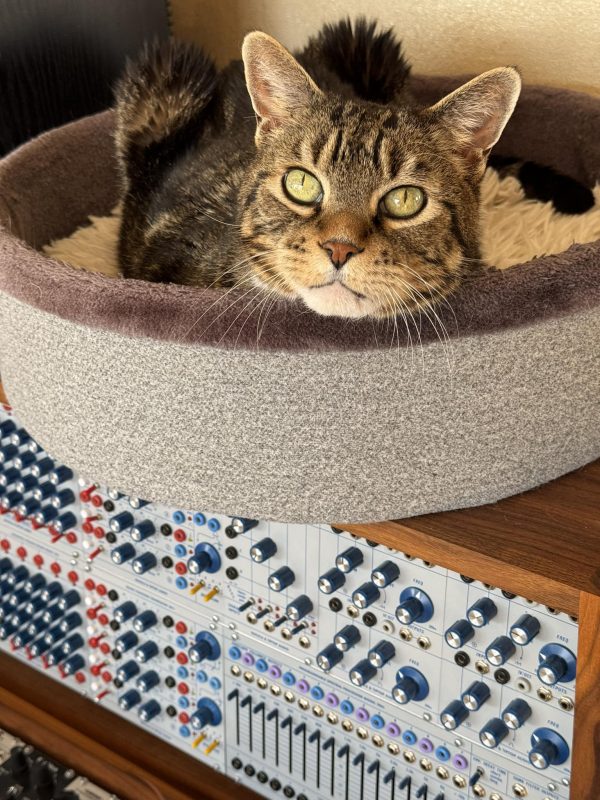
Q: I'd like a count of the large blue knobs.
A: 7